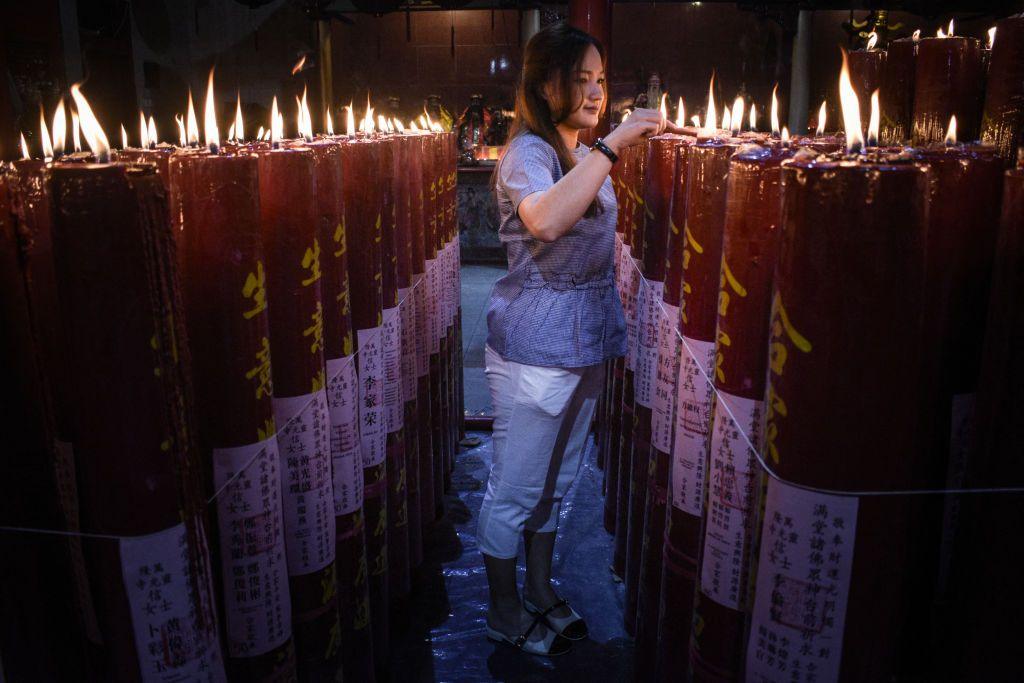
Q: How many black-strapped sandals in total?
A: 2